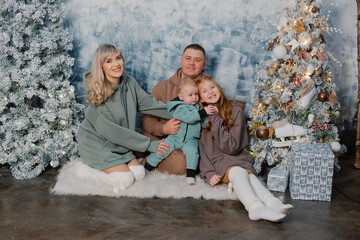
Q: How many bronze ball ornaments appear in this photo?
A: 3